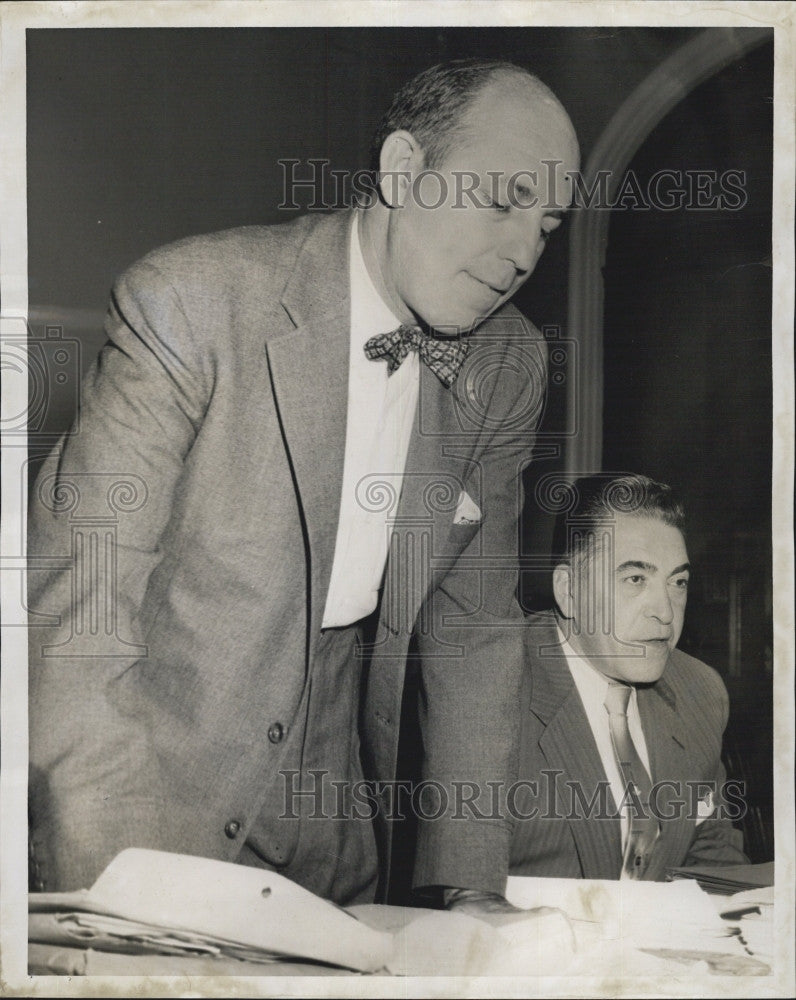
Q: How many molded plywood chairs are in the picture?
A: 0